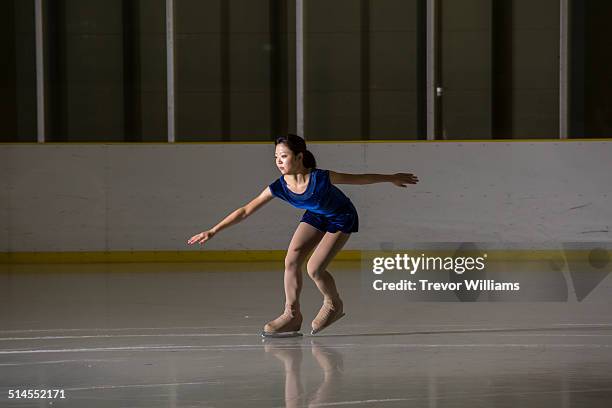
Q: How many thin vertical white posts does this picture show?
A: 5